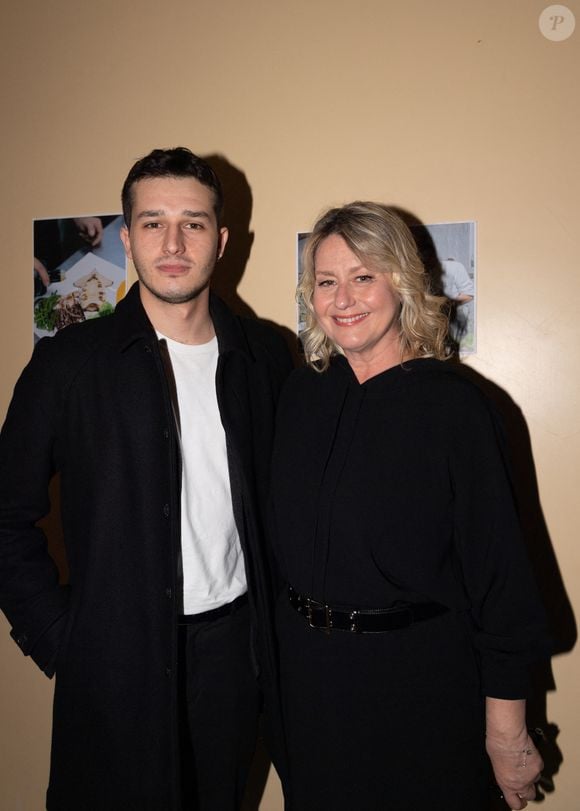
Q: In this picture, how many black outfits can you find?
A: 2